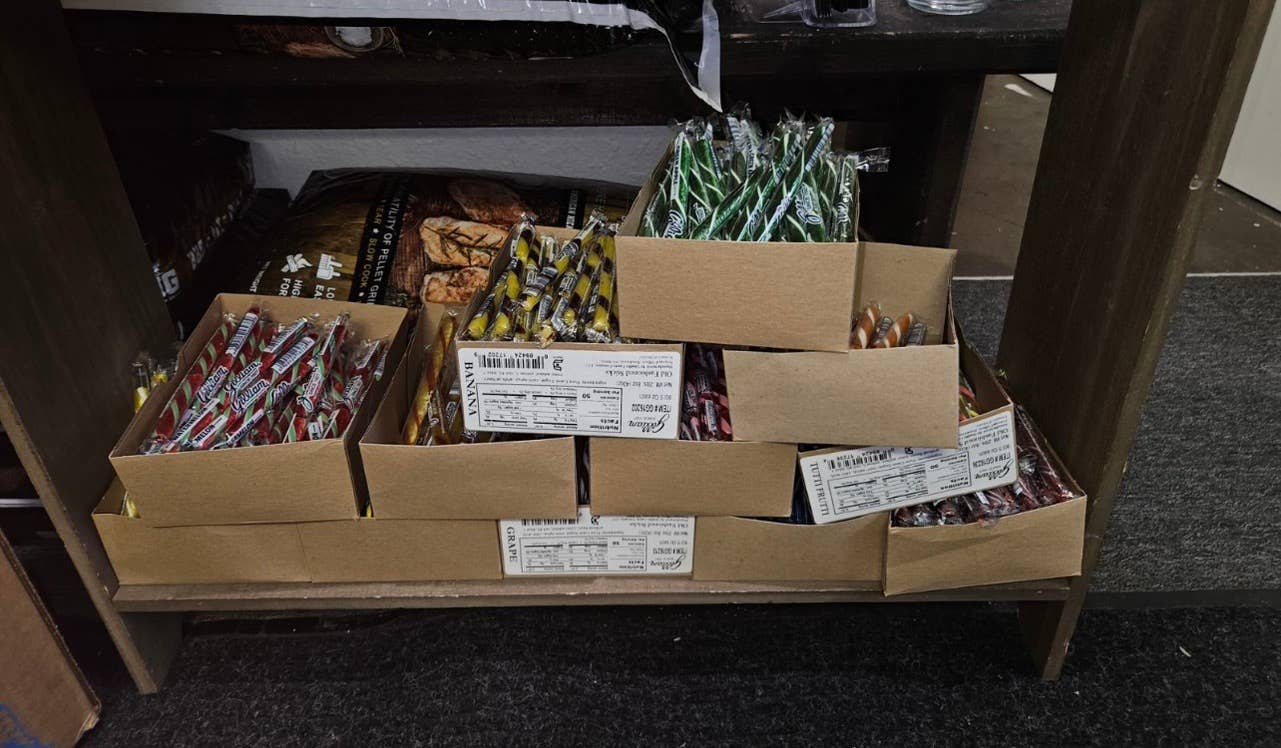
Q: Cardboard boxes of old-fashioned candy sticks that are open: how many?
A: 12